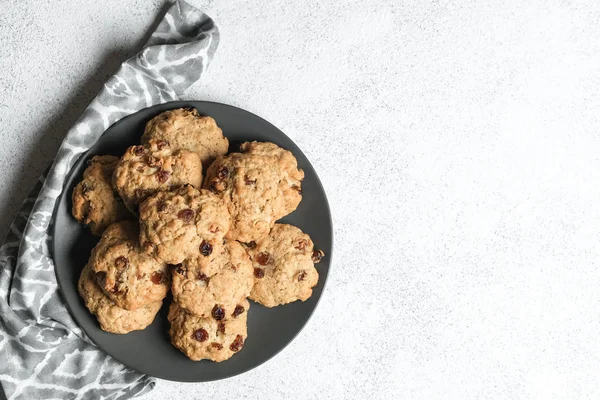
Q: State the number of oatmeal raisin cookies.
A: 11